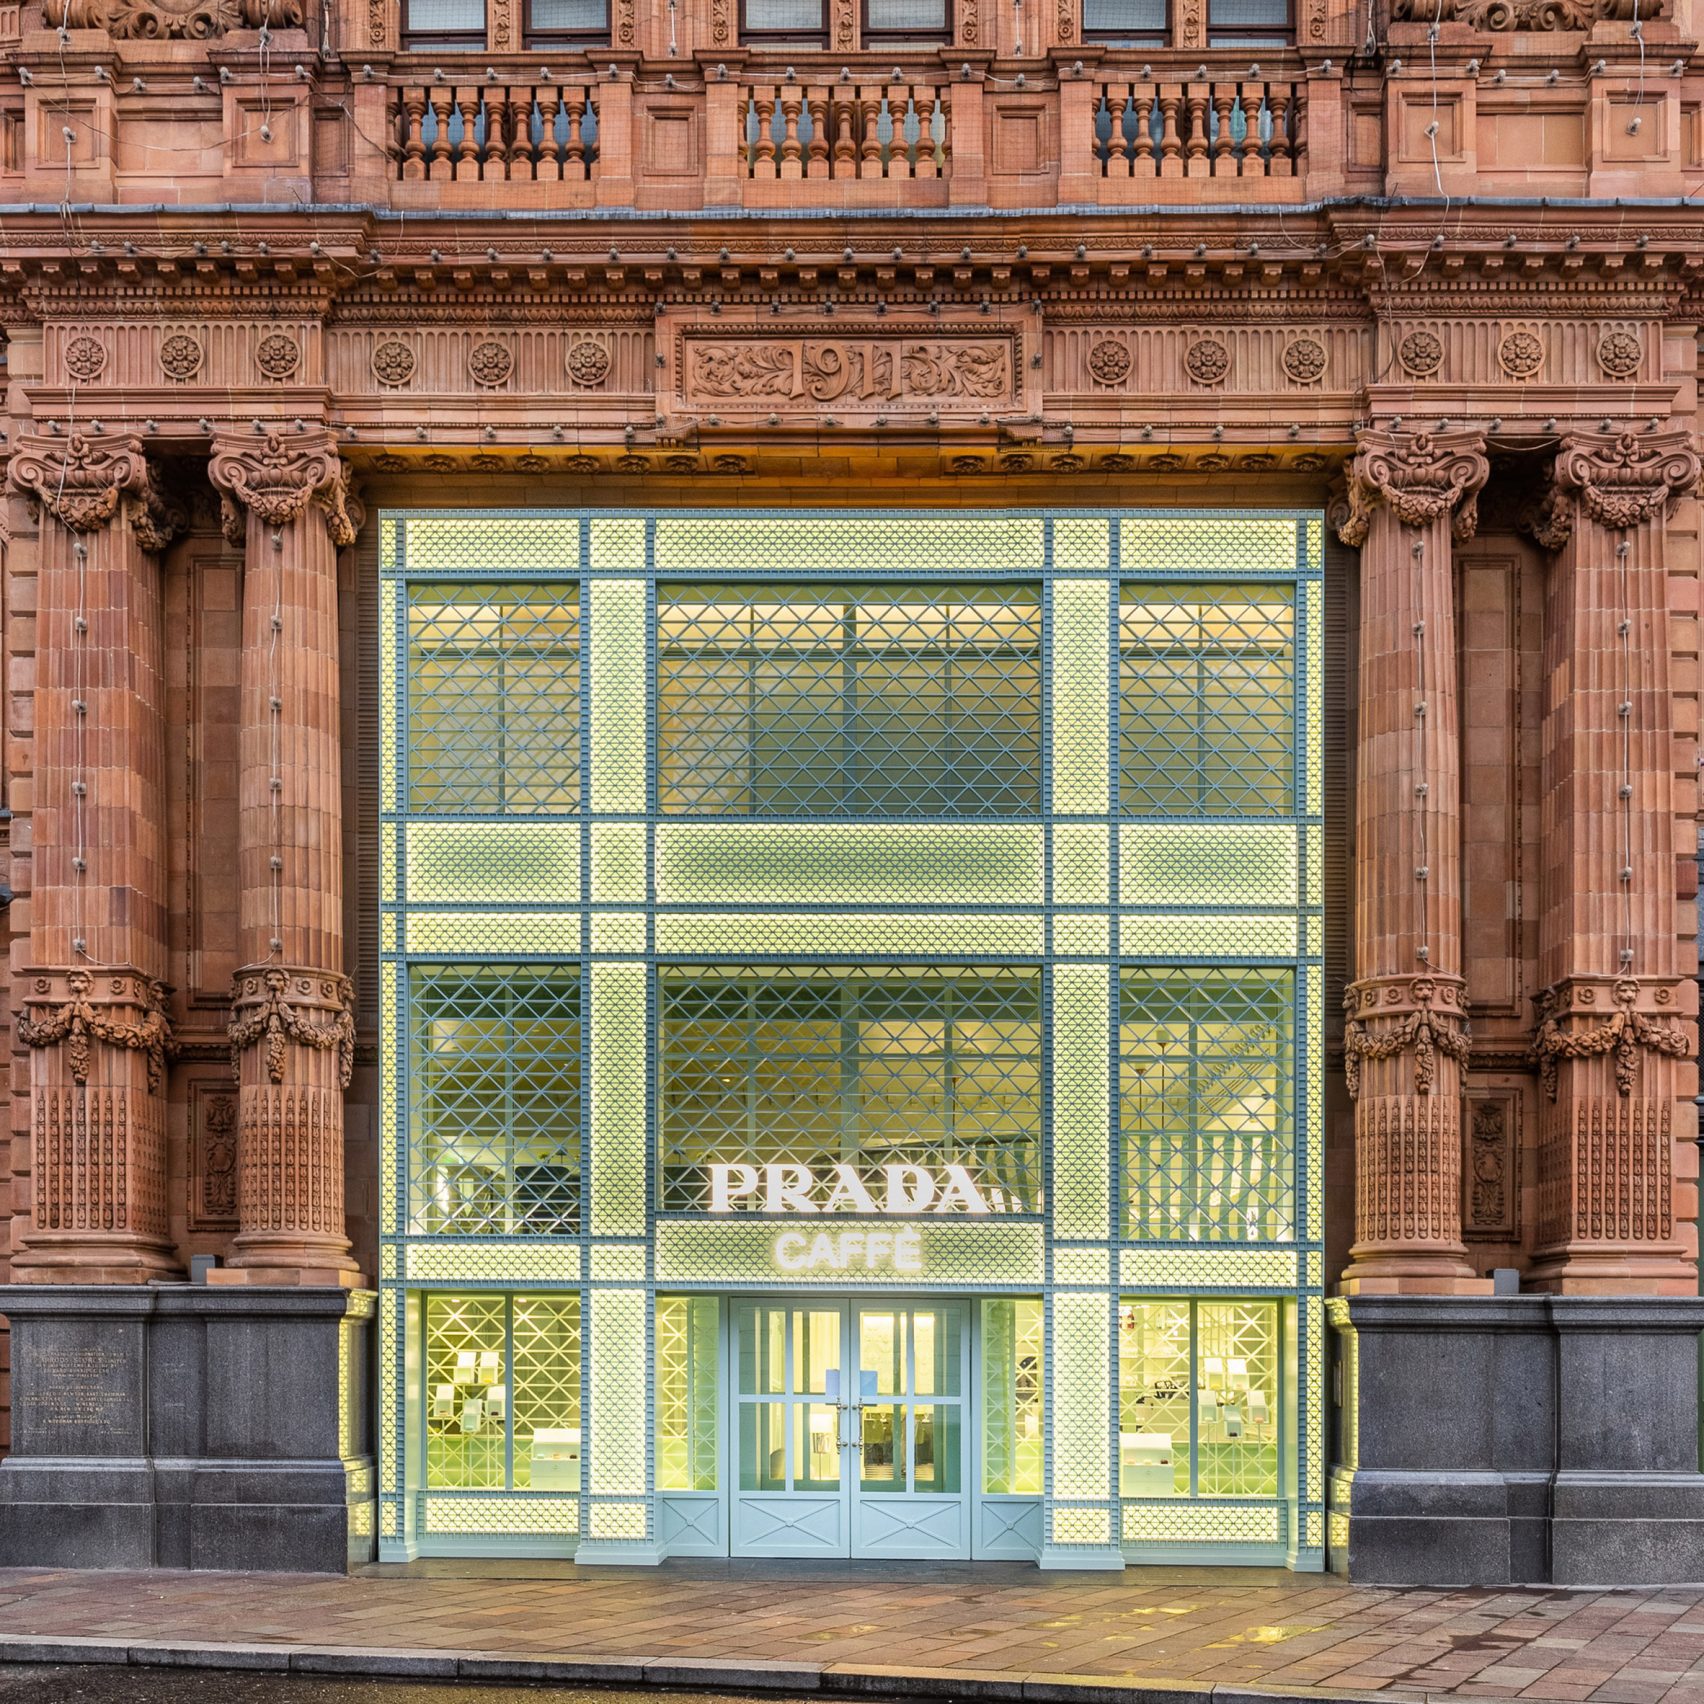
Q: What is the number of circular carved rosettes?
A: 12